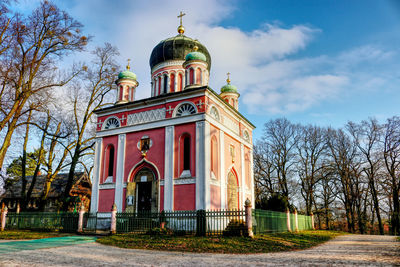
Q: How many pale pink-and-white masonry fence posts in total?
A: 7